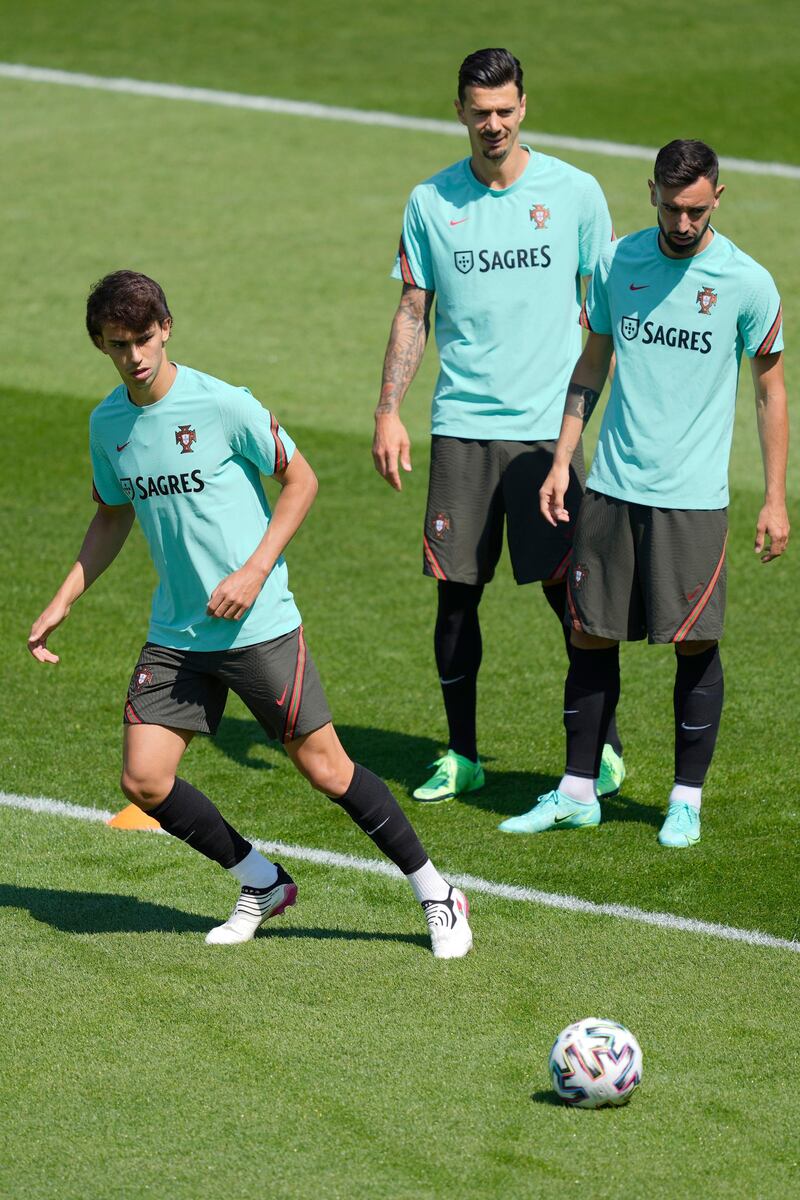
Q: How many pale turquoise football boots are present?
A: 2